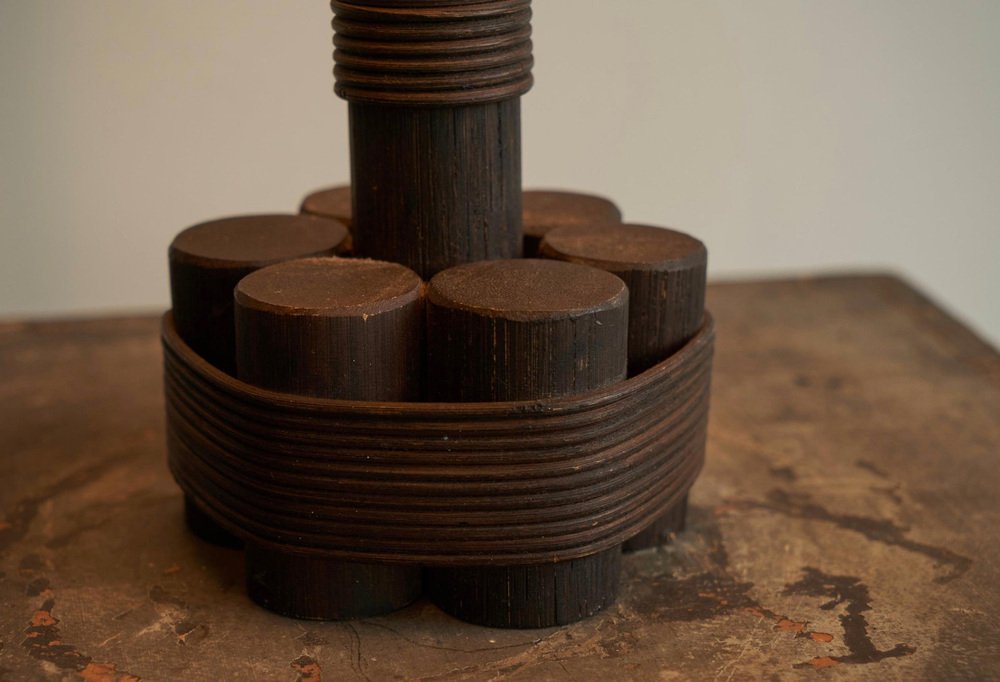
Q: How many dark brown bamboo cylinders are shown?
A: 7